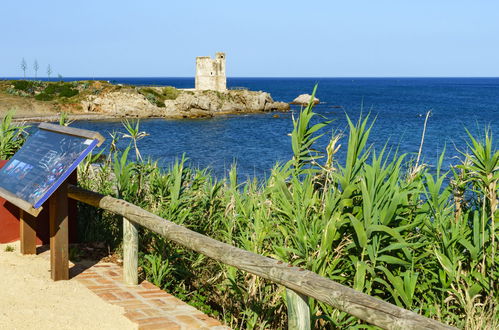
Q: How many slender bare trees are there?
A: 3